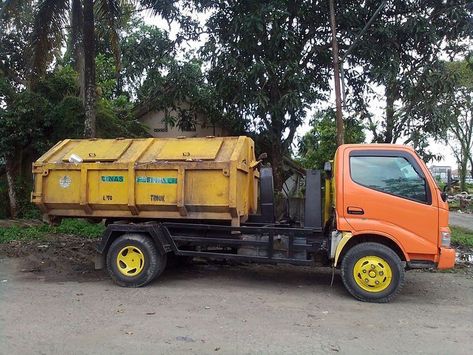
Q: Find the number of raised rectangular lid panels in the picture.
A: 2